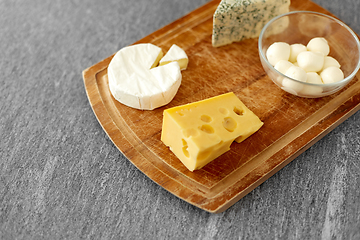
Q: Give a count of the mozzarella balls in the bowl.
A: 9